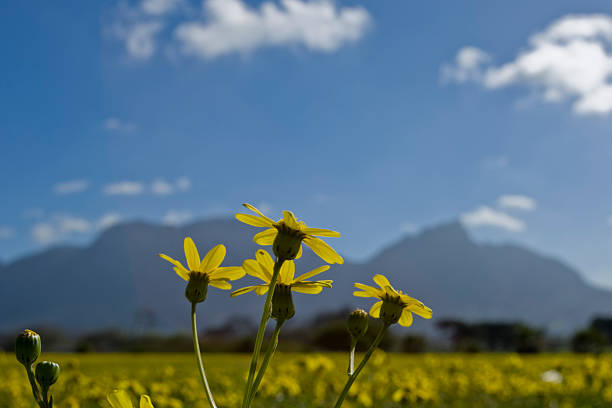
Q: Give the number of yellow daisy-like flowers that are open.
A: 4